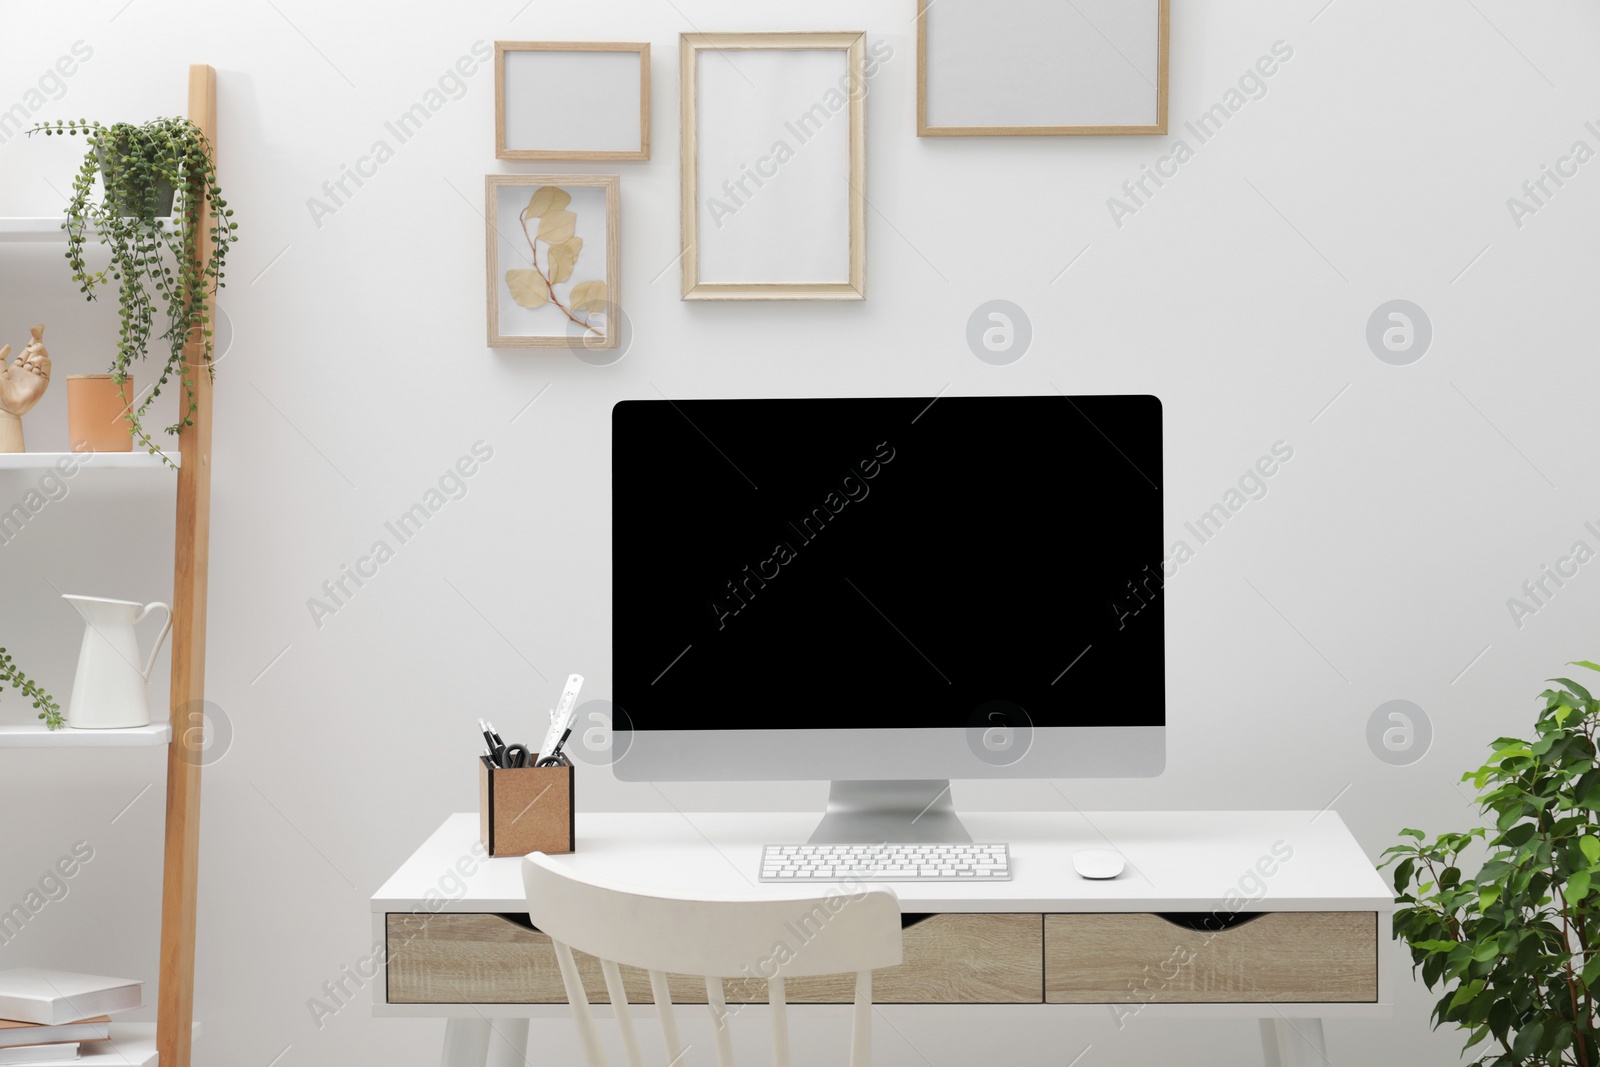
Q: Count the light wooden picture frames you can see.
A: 4